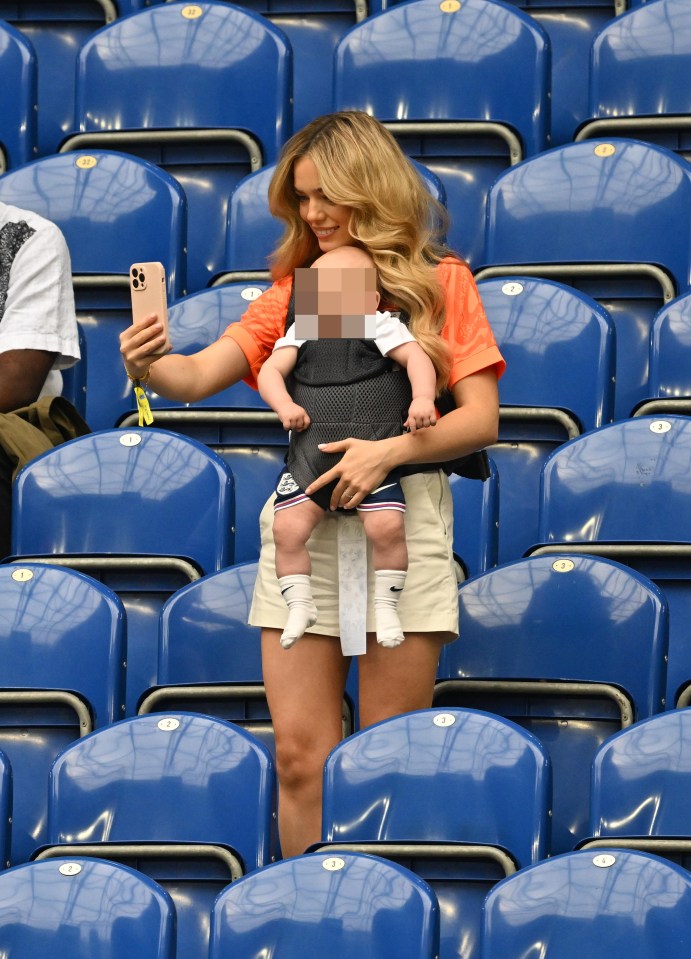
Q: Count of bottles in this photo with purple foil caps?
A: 0